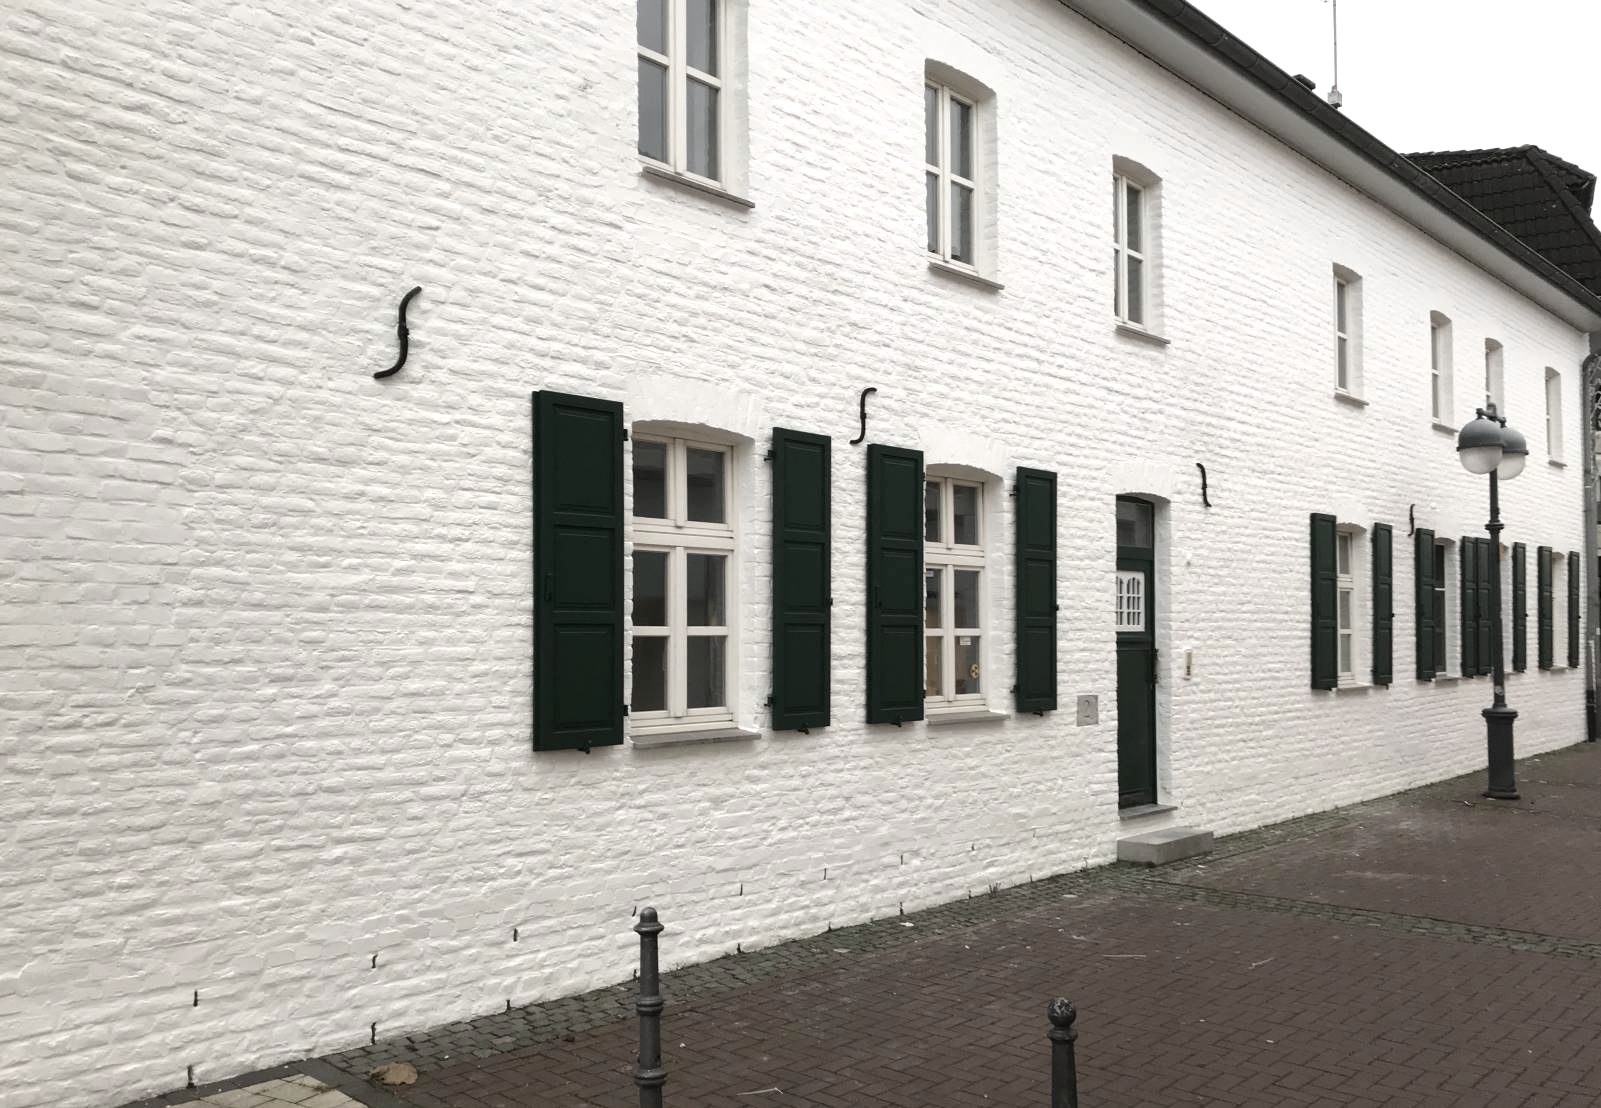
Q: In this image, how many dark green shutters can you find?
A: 12